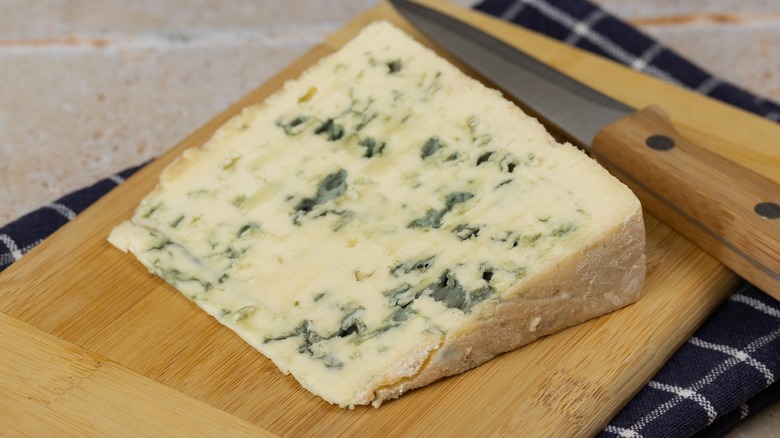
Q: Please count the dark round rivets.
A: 2